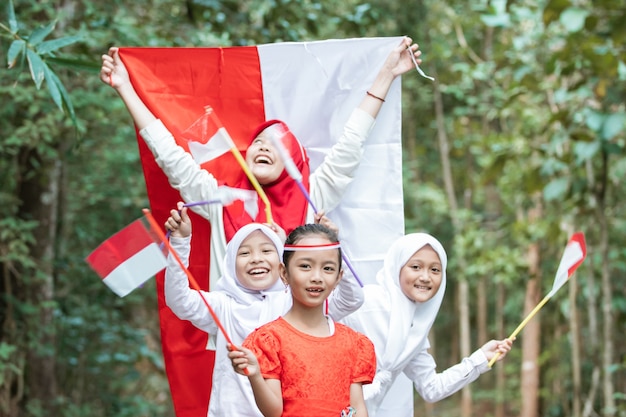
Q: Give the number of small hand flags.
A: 5